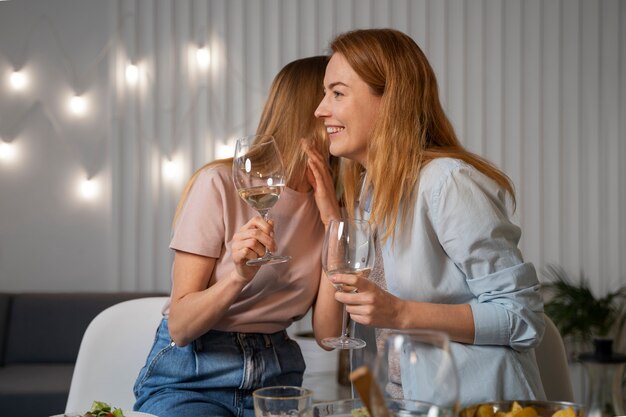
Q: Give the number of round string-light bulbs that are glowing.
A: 8